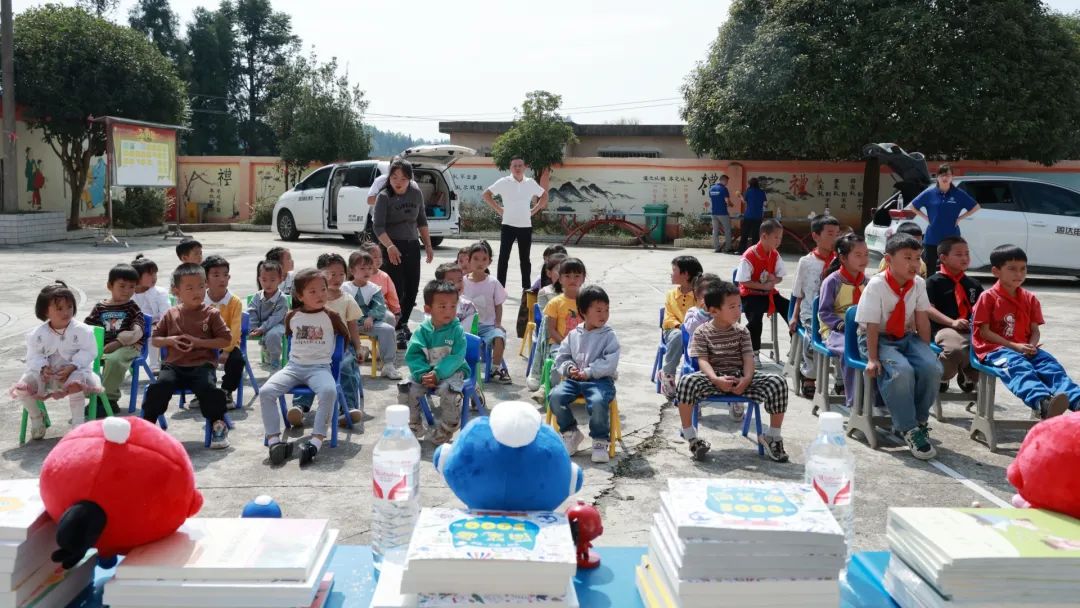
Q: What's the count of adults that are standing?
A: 6